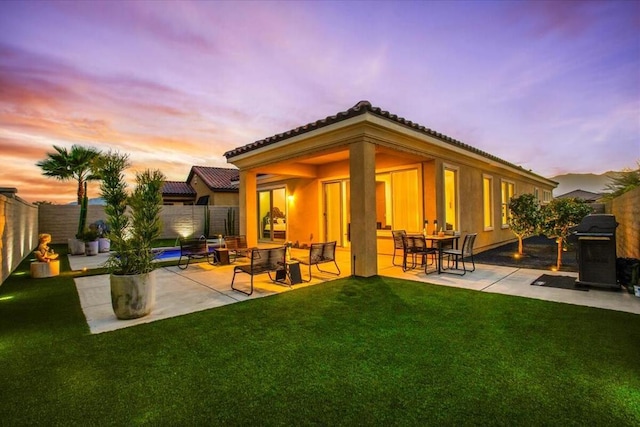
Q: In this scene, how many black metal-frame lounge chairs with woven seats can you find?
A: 4